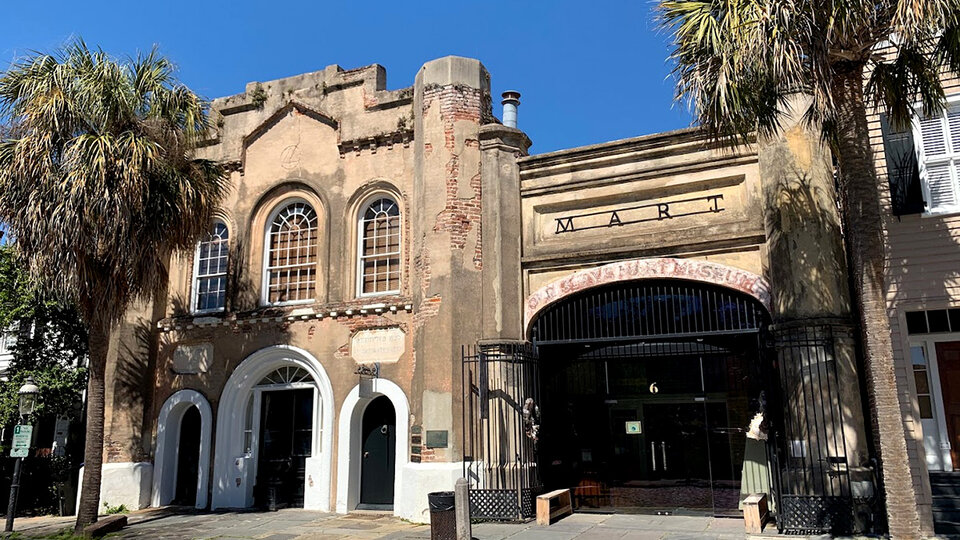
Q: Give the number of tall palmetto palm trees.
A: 2